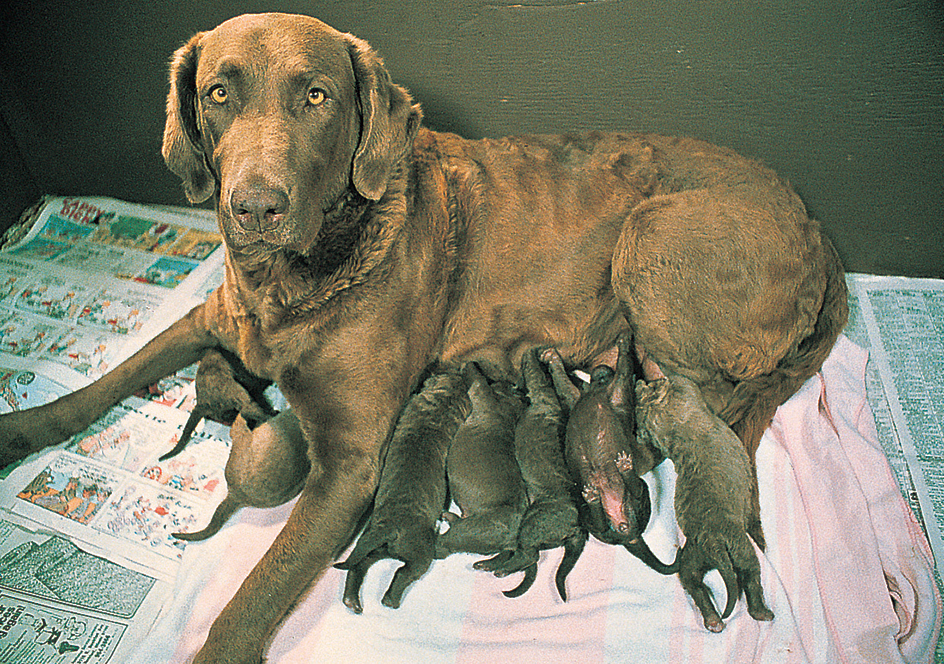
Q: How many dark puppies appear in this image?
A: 7